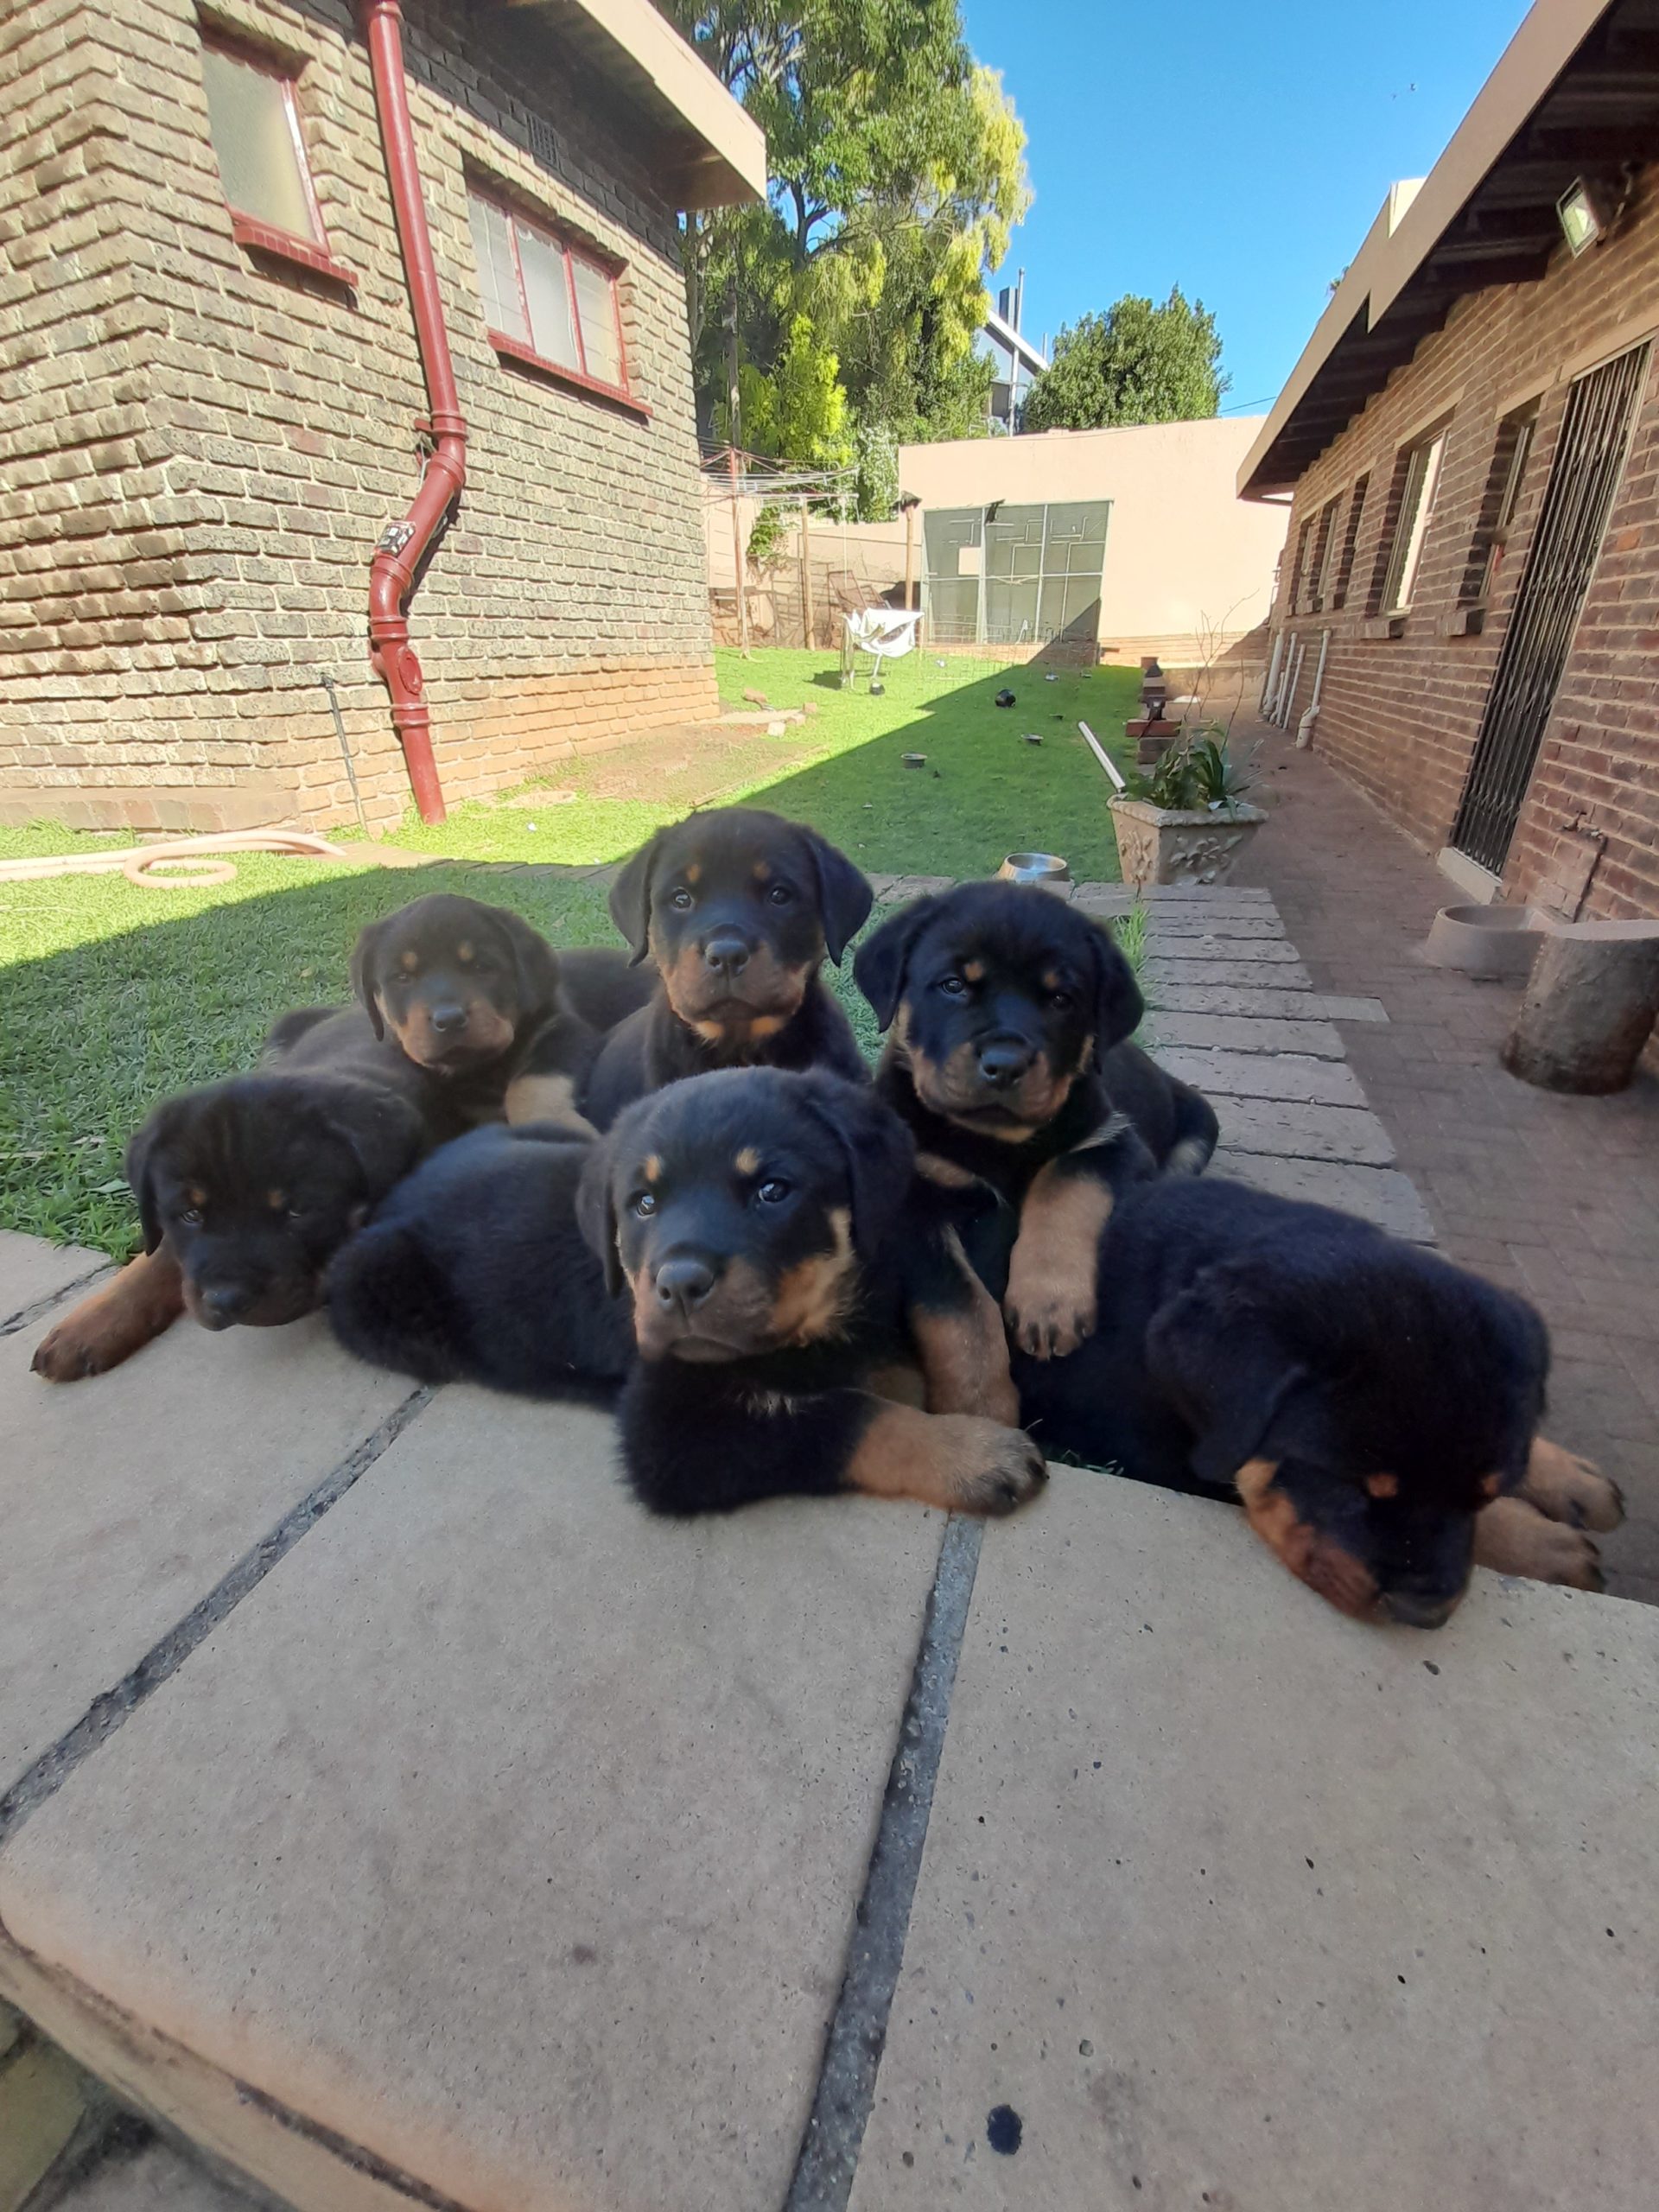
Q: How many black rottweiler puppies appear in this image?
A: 6